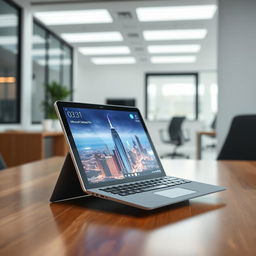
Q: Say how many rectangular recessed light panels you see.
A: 8